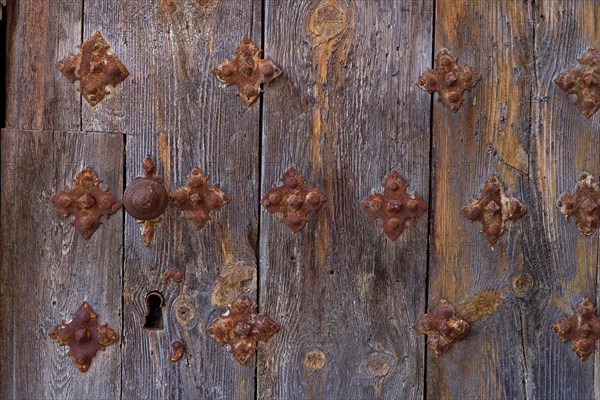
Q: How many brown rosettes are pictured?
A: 14